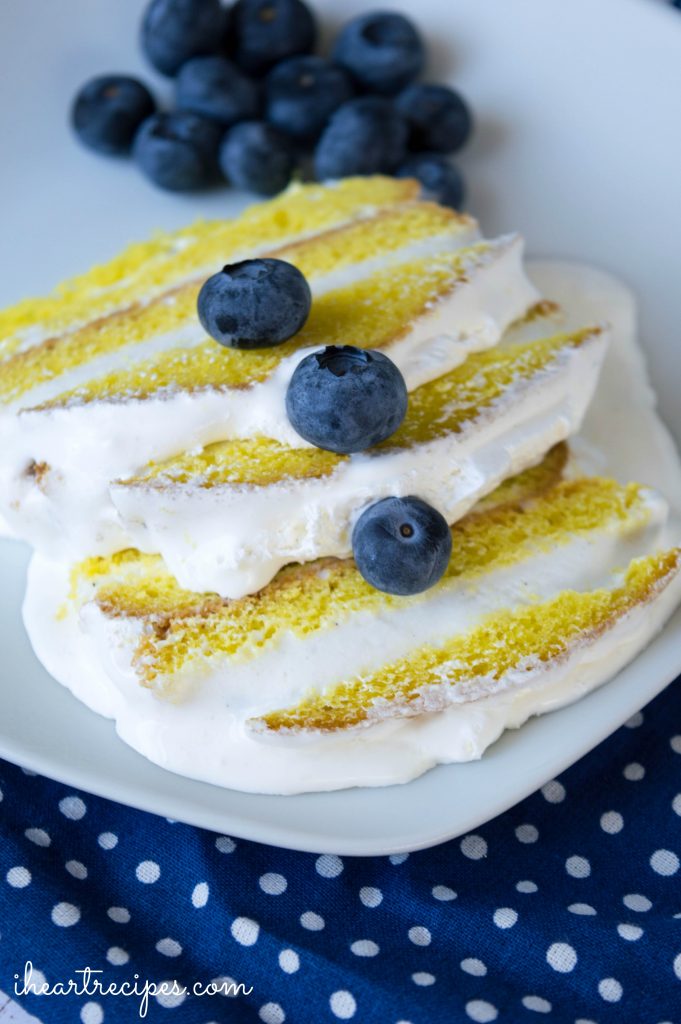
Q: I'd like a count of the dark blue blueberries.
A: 14